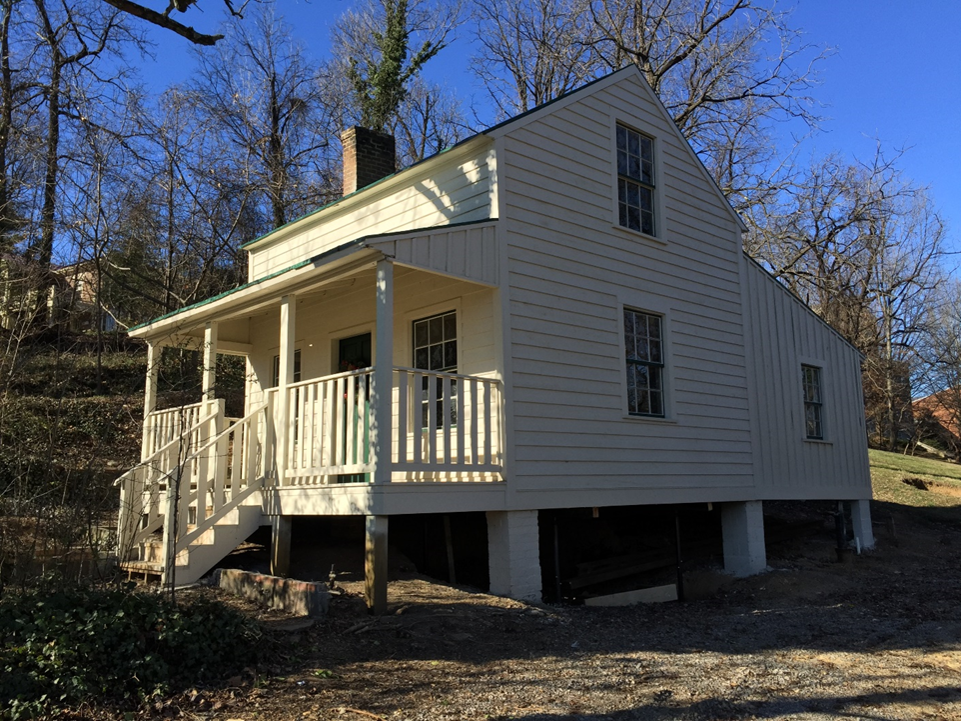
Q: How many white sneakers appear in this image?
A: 0